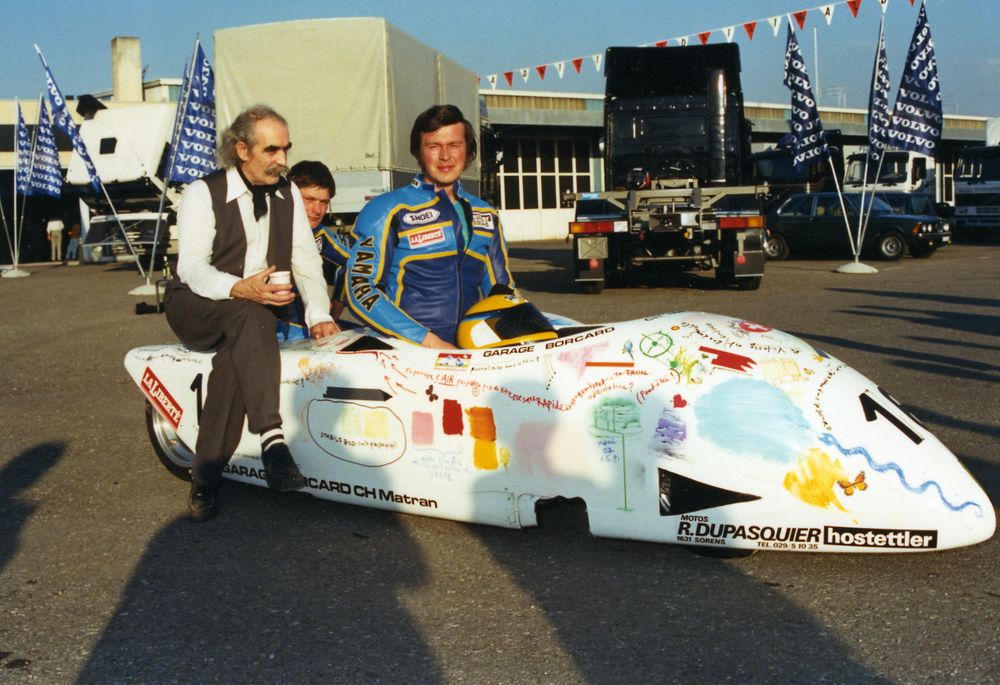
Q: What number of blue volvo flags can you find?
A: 8